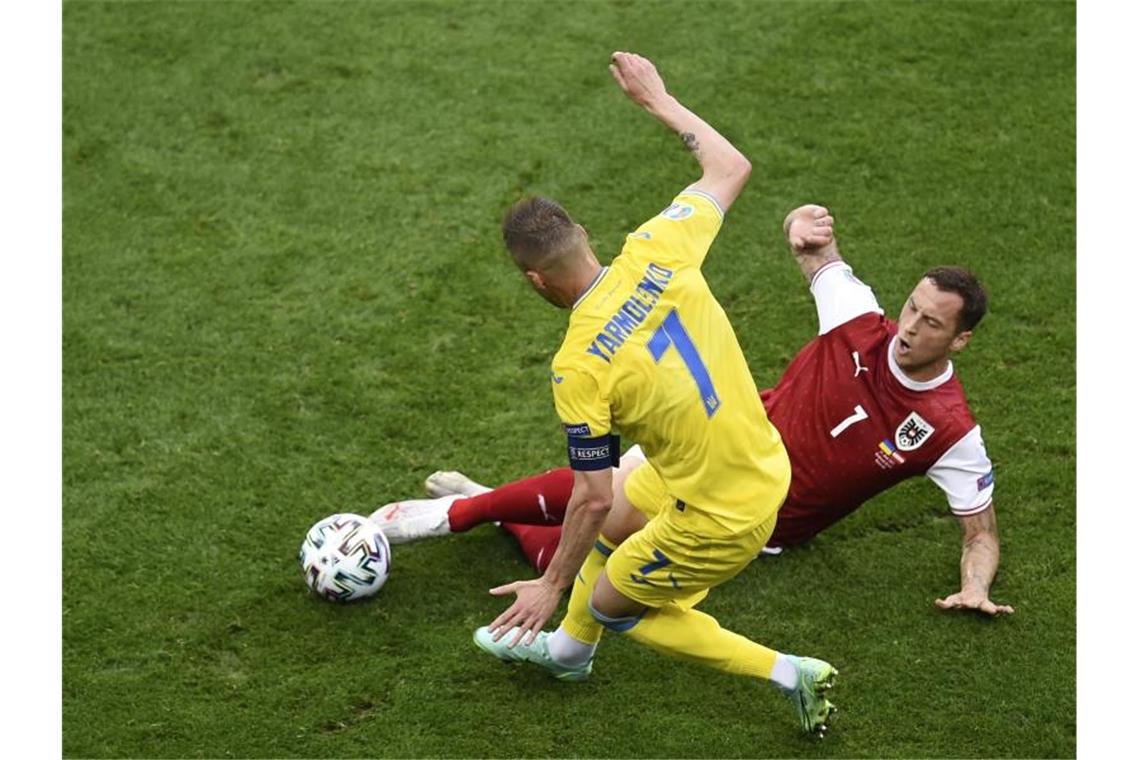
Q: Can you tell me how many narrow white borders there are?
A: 2